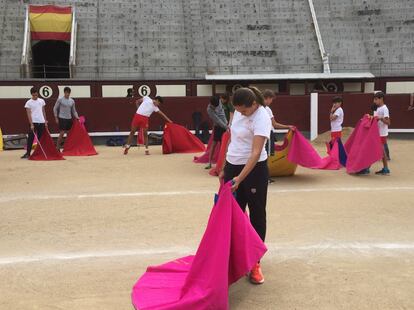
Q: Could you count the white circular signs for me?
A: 2